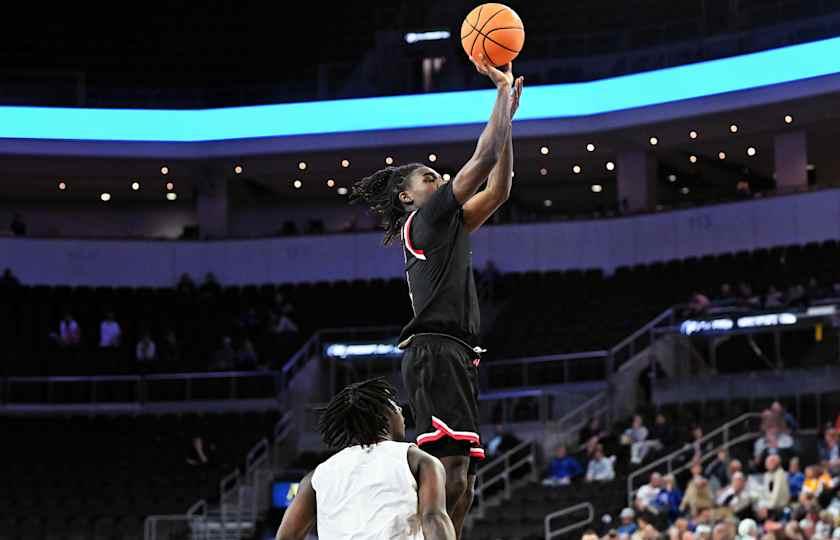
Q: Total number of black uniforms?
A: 1